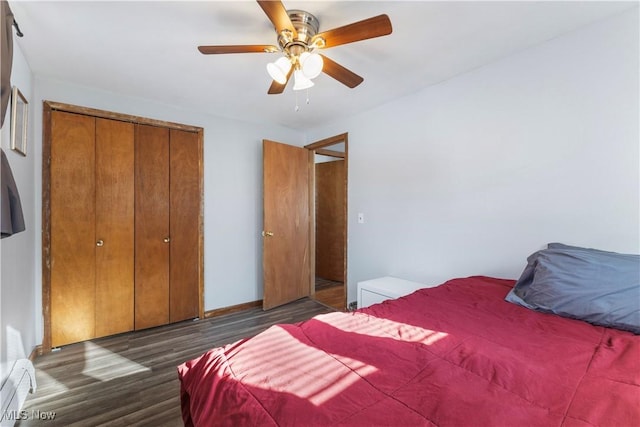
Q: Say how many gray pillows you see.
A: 1